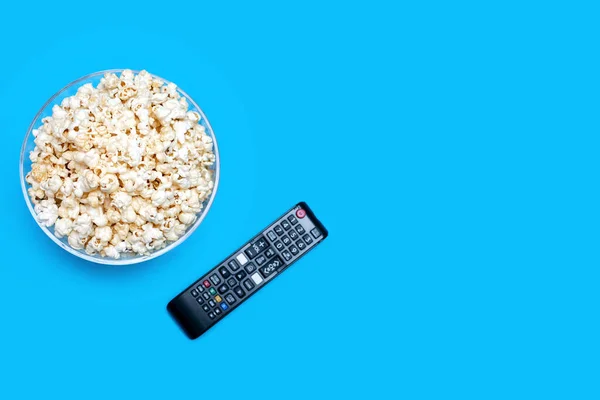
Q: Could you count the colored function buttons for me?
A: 4